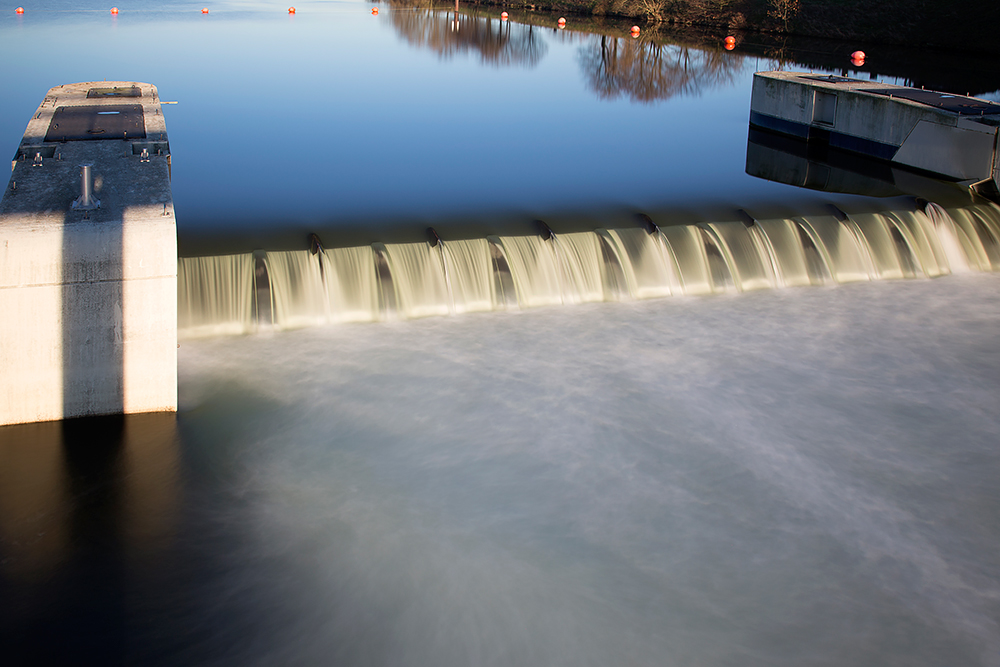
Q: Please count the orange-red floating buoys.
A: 10